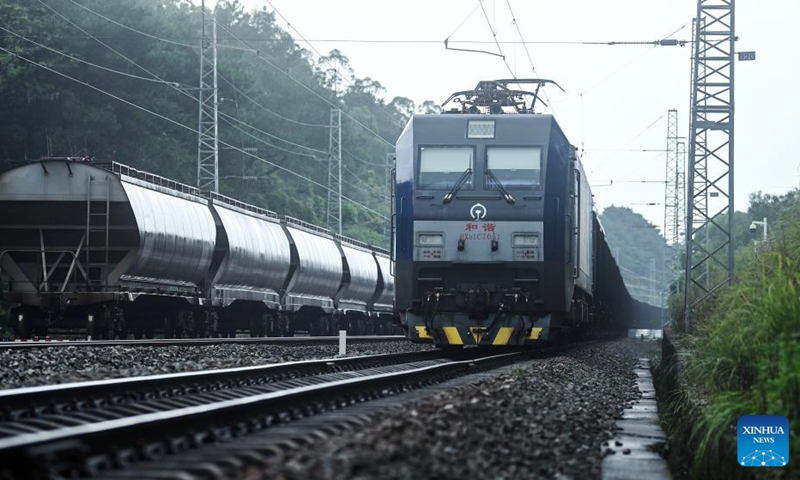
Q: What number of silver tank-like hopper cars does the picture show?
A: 5